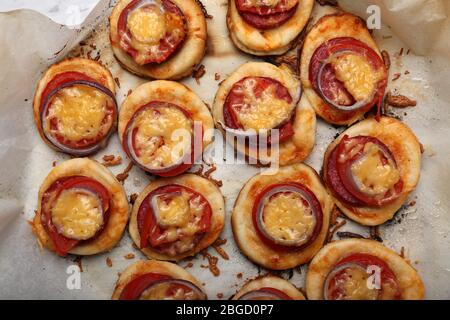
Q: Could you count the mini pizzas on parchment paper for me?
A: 13